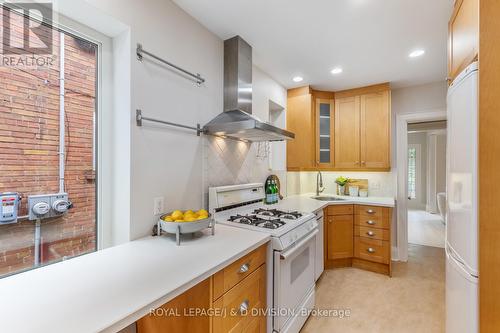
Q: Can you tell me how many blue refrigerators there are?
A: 0